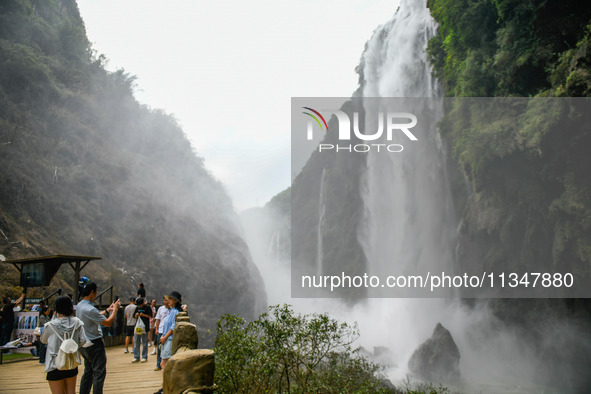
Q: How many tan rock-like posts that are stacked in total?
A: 4